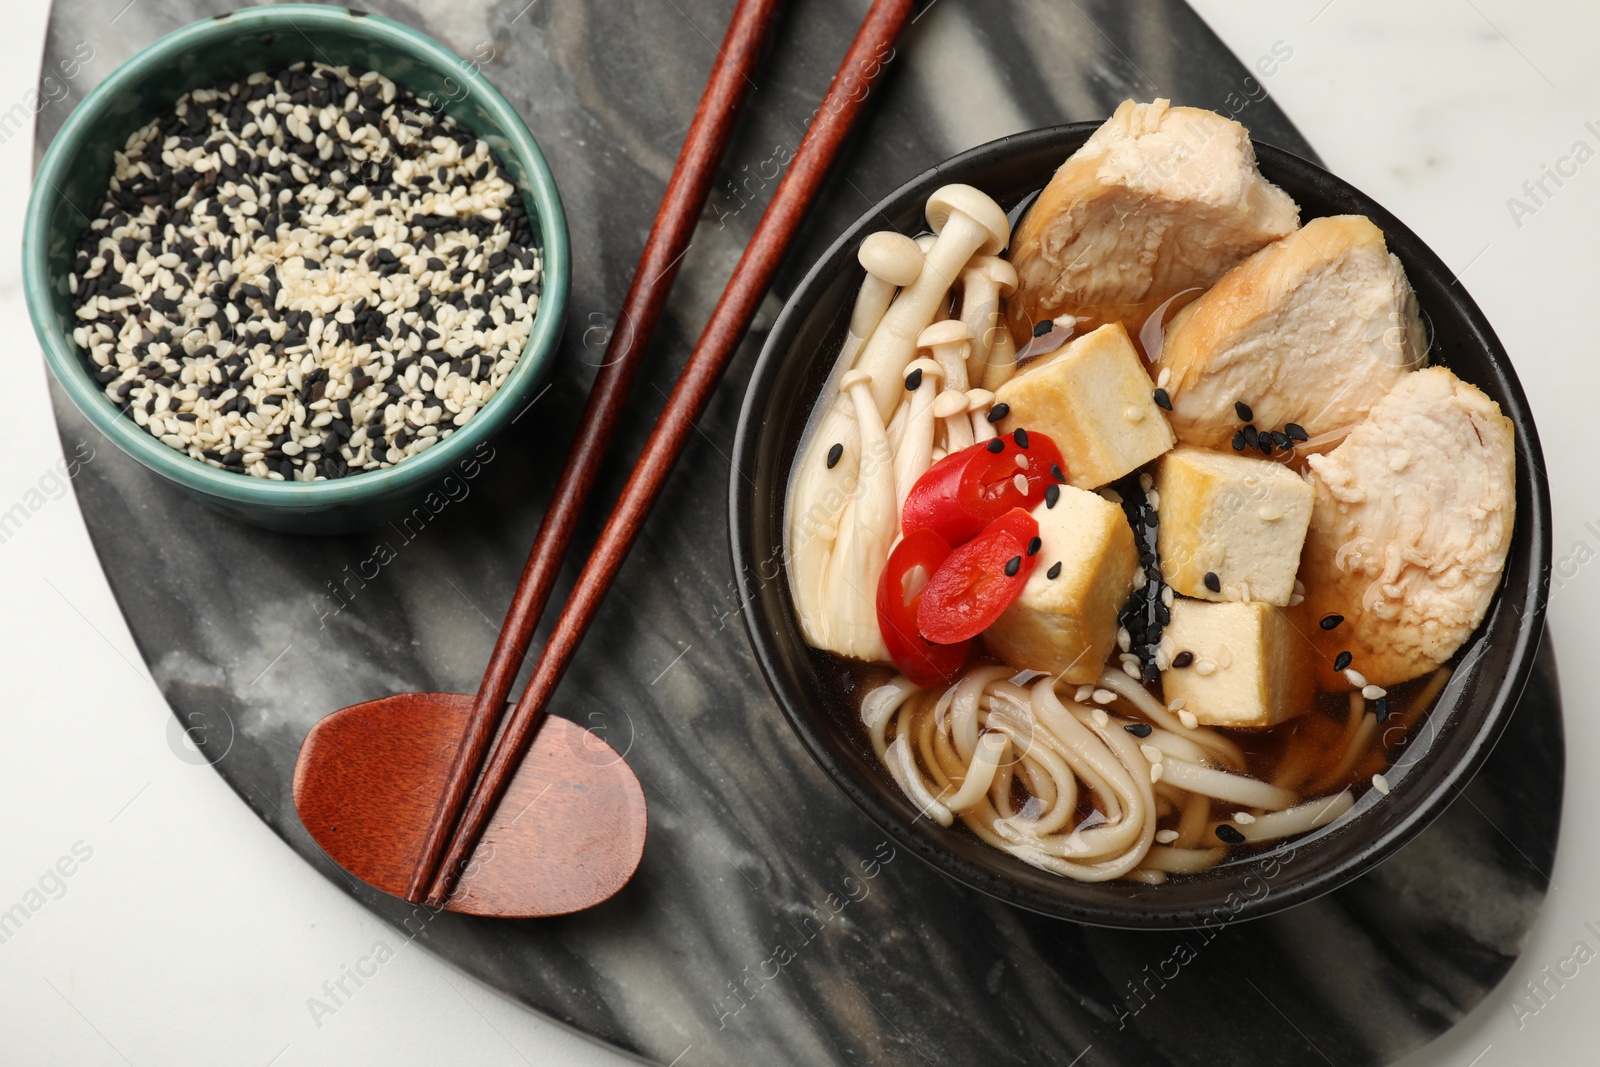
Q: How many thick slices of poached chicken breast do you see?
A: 3